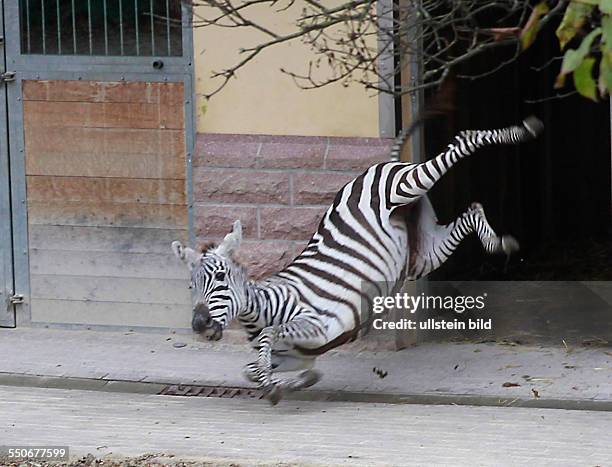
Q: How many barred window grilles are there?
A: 1